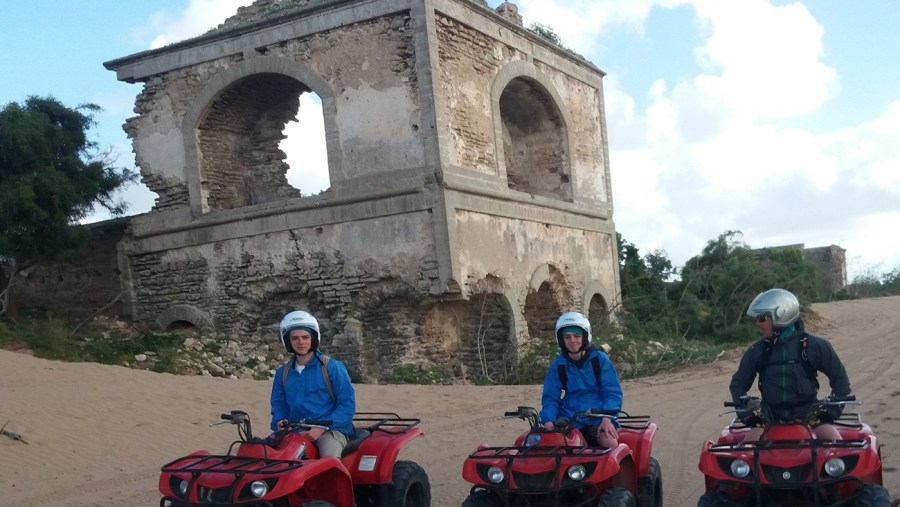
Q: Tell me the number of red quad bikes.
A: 3